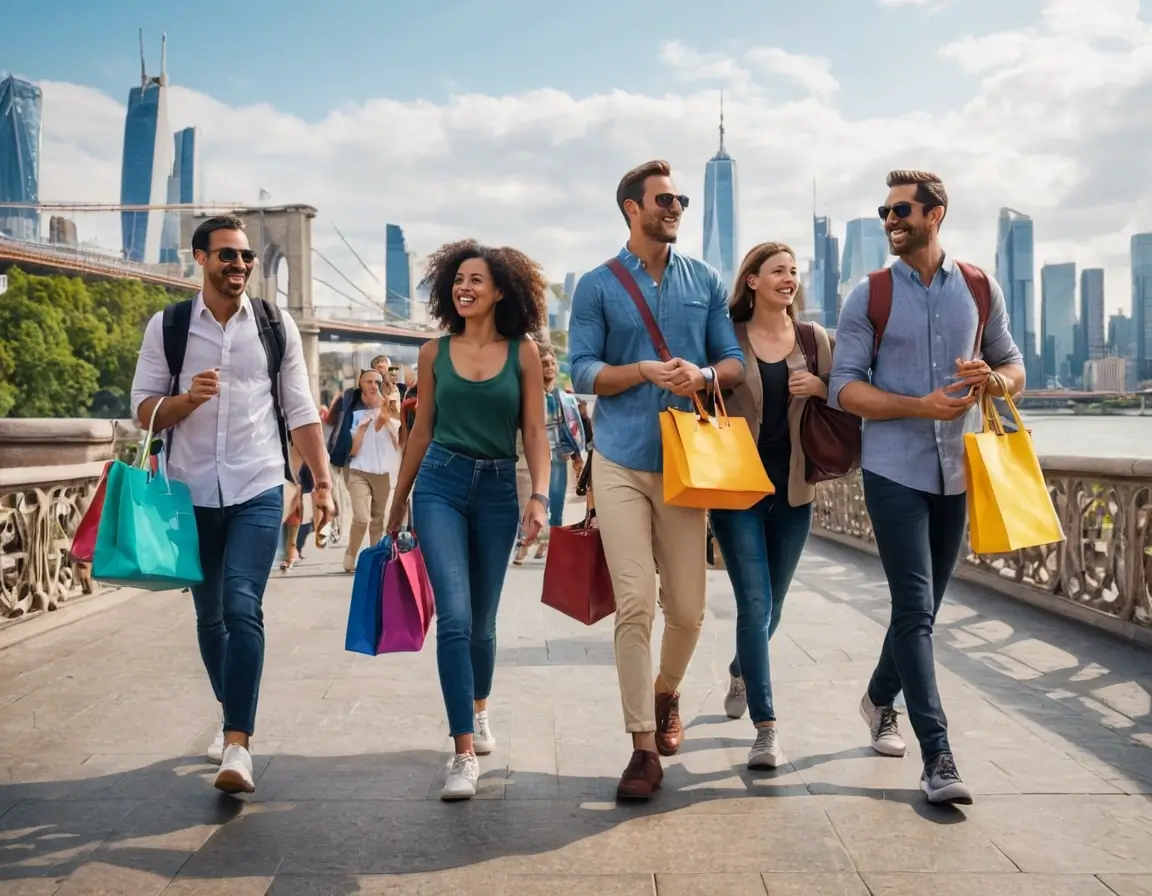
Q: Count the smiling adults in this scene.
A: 5